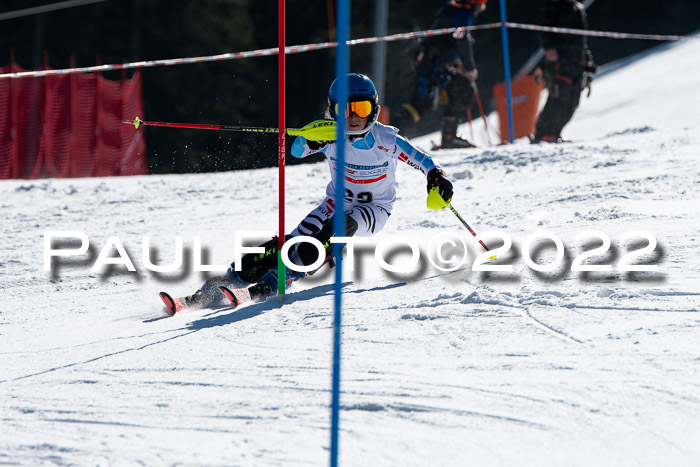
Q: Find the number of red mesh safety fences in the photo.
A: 1